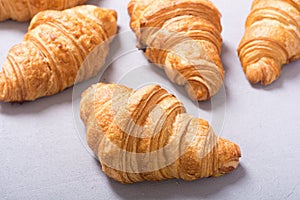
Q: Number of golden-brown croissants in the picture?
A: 5